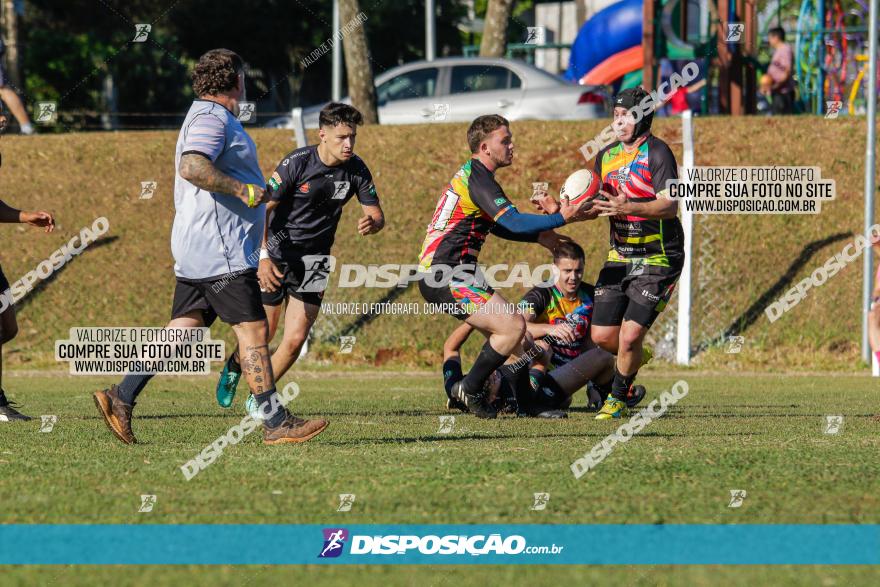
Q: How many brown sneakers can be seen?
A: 2